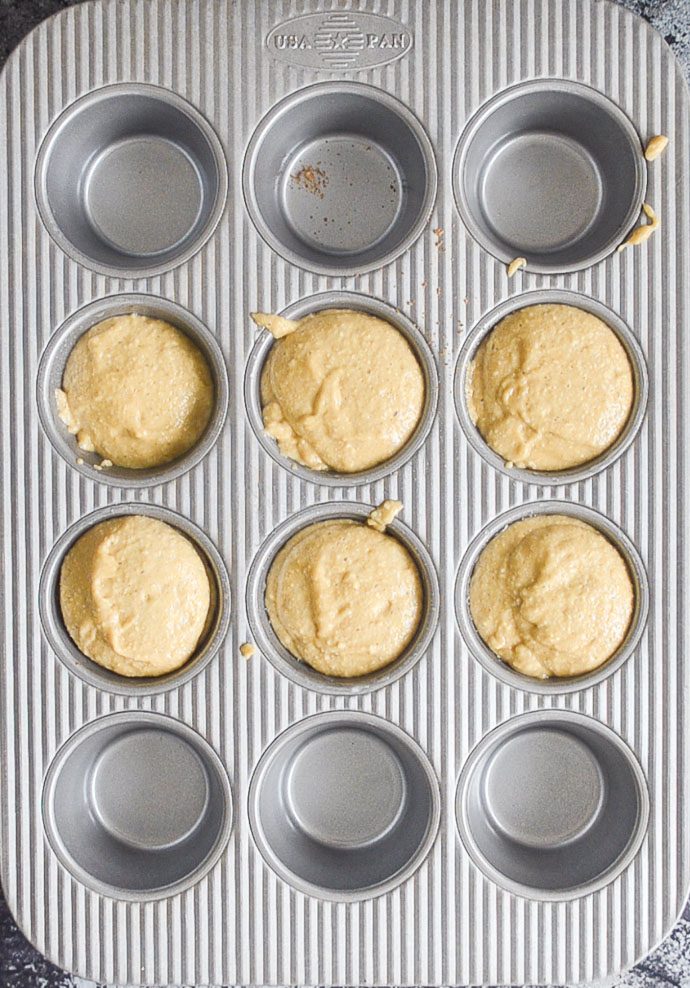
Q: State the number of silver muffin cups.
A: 12